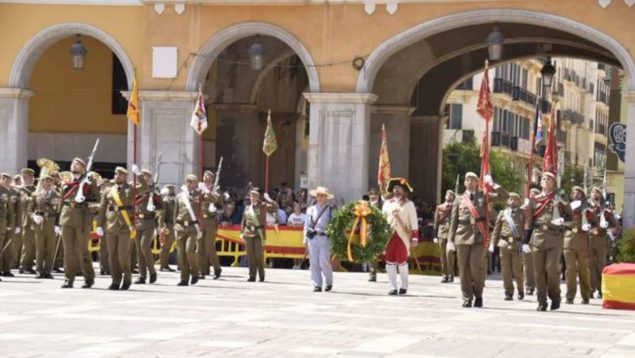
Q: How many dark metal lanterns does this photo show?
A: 4